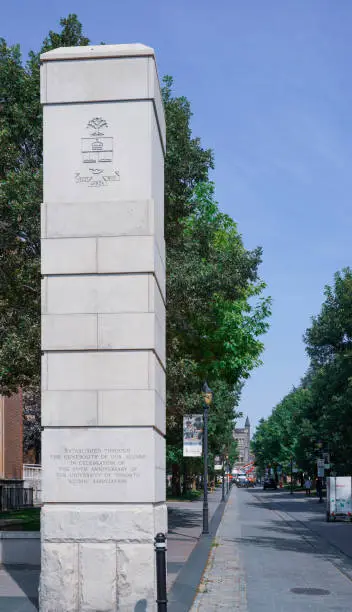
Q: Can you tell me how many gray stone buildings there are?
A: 1